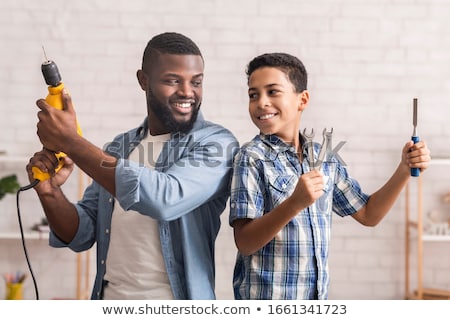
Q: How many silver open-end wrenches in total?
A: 2